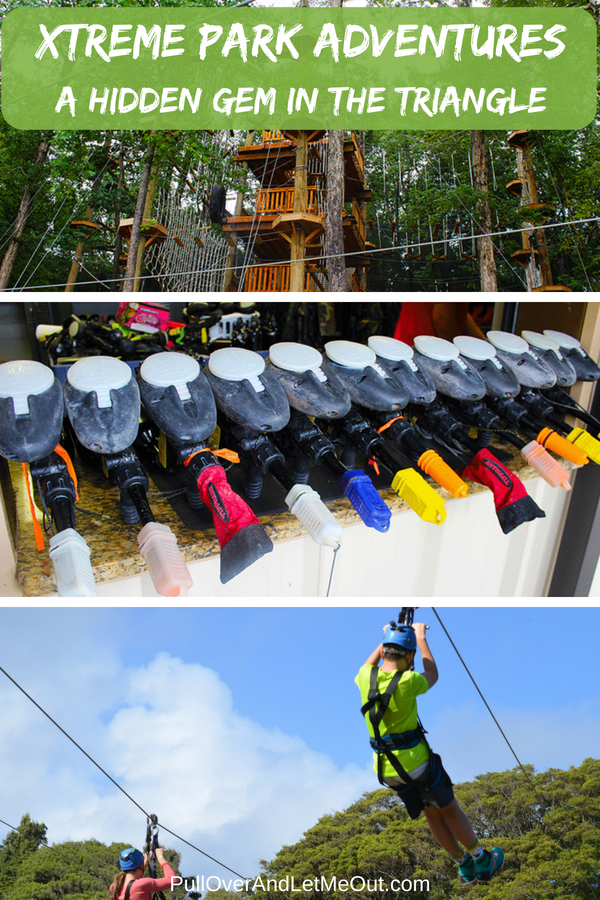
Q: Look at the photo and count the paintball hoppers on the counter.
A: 12